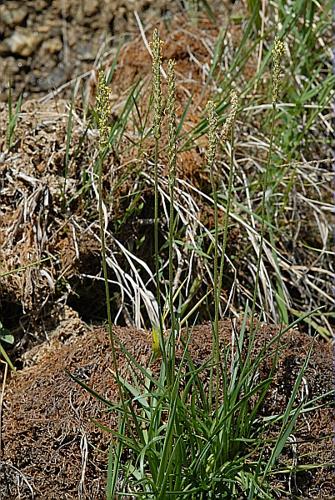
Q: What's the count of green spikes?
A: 6